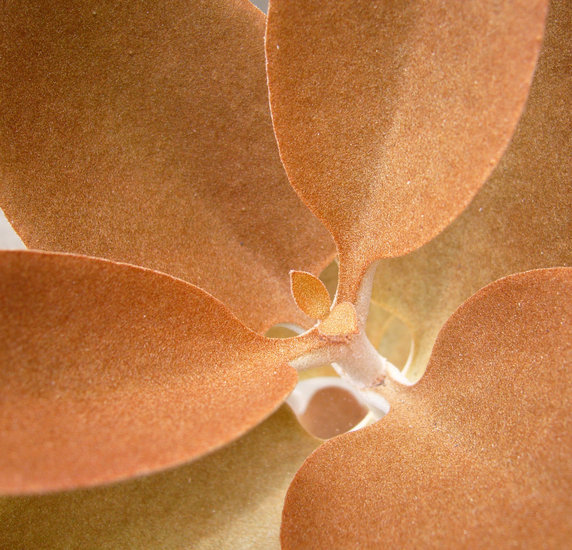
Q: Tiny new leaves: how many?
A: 2